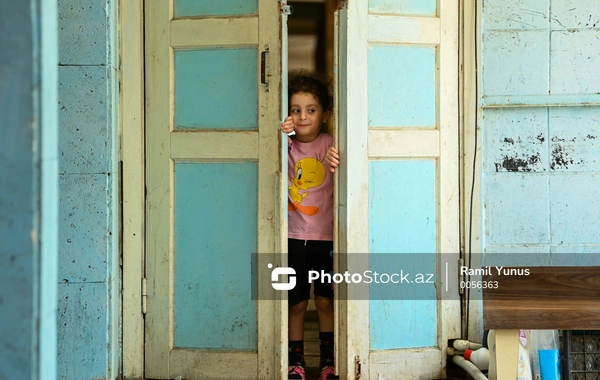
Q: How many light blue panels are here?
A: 6